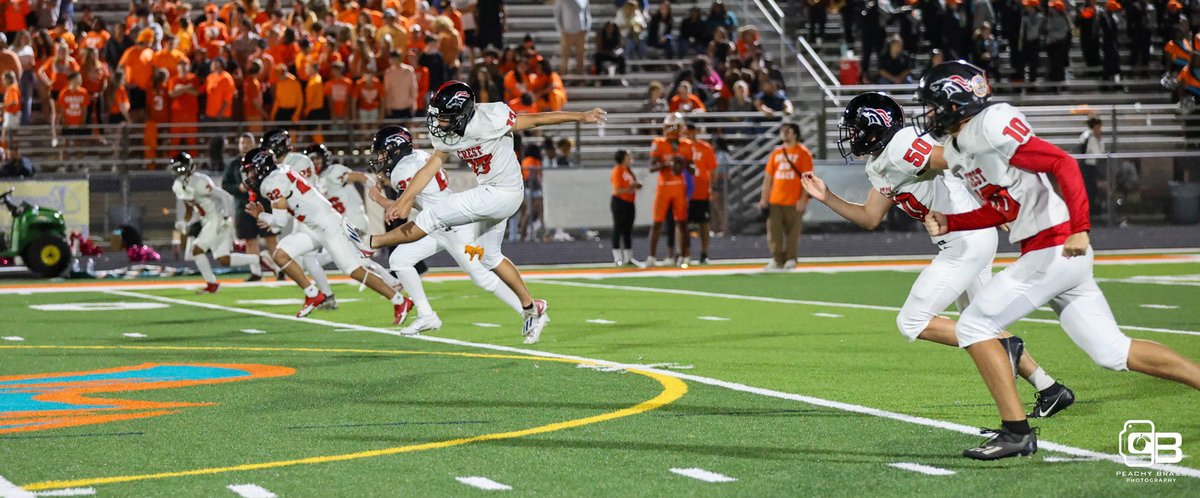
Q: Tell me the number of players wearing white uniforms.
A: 8